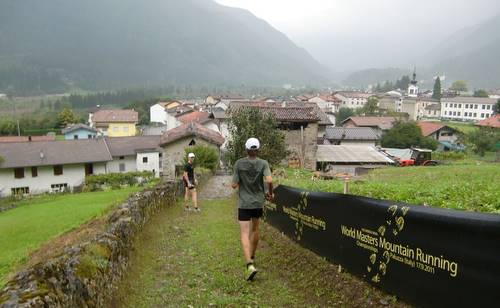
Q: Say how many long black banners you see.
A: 1